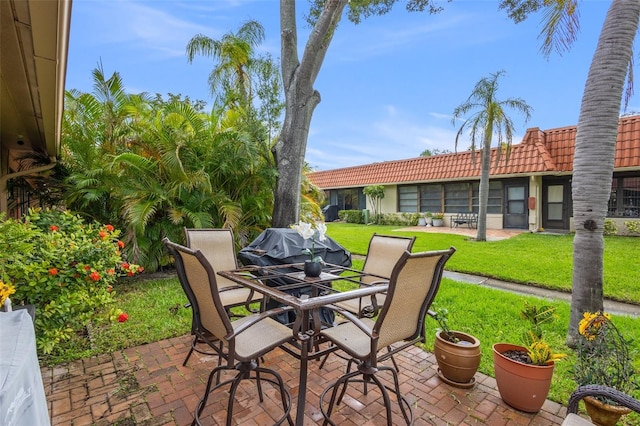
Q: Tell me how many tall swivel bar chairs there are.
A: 4